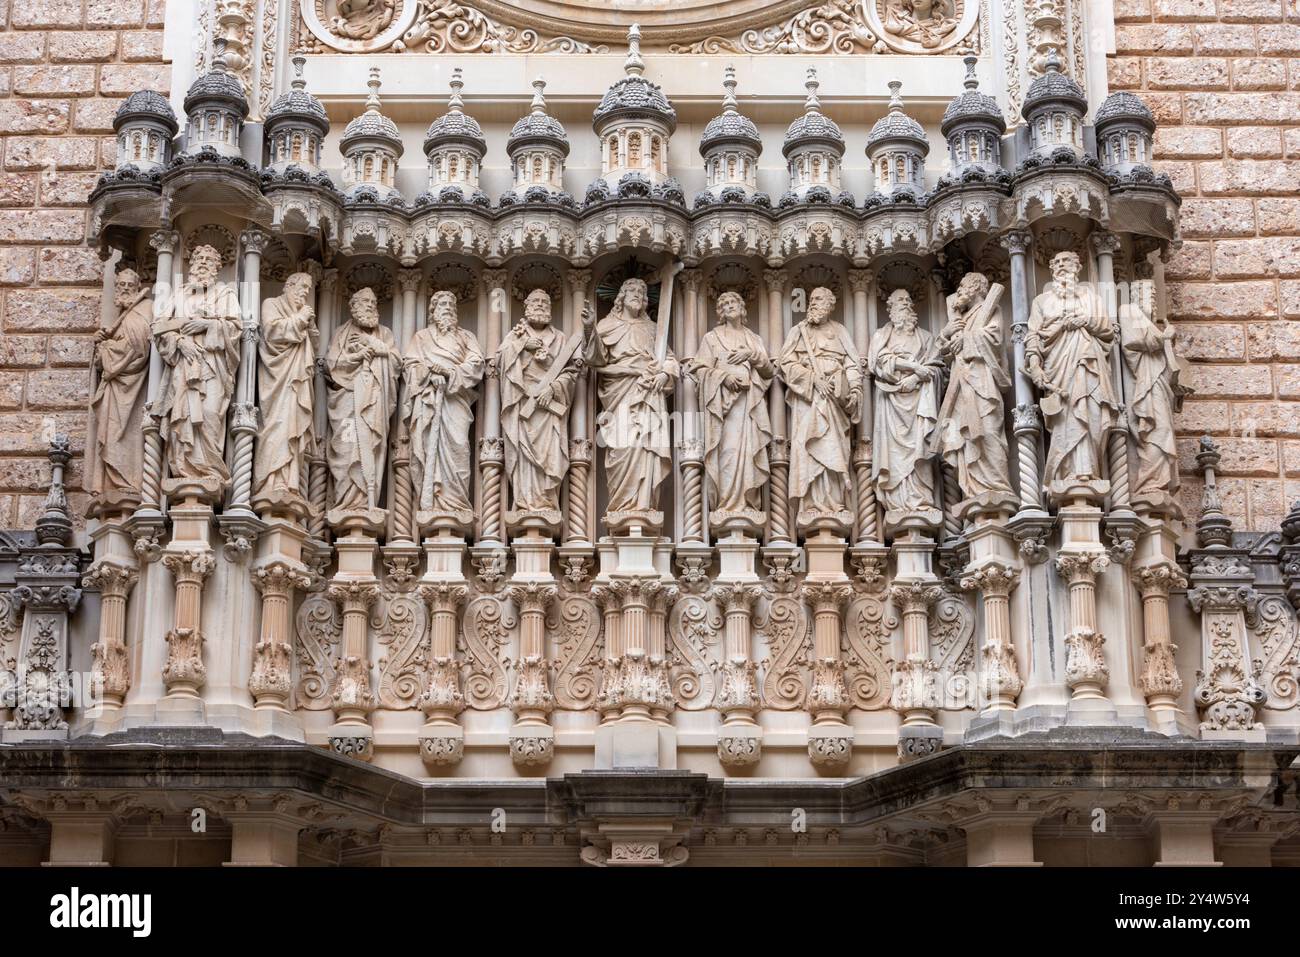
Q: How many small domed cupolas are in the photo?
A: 13